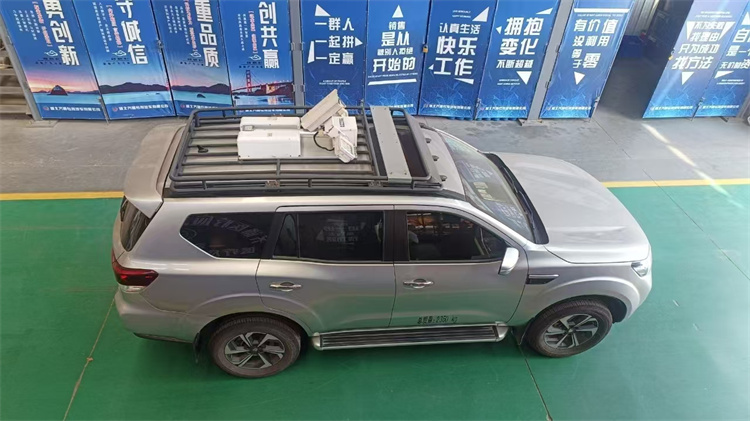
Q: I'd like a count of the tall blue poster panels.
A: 11